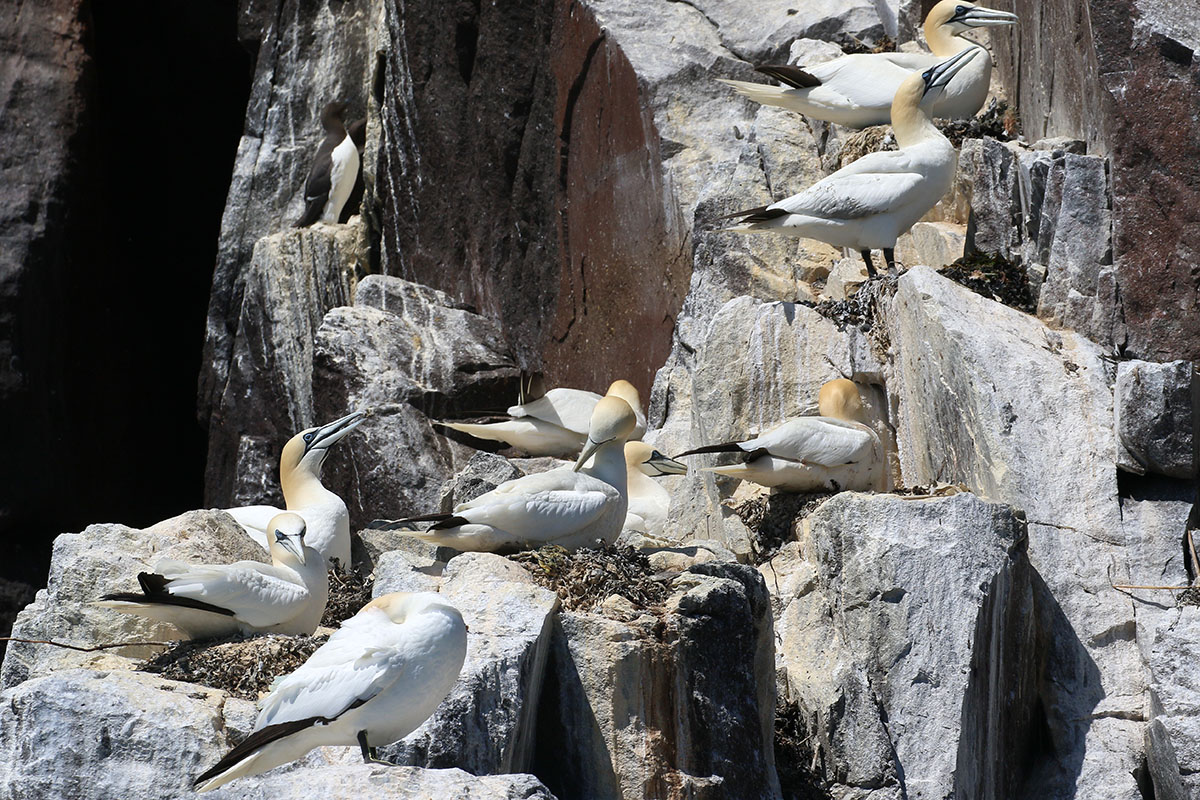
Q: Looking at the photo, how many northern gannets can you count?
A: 9